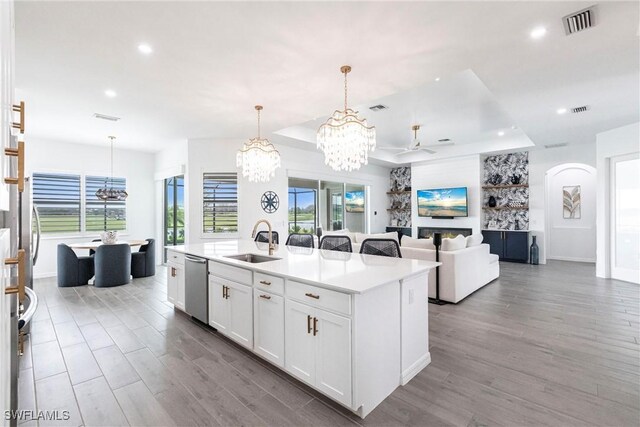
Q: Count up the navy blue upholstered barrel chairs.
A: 4